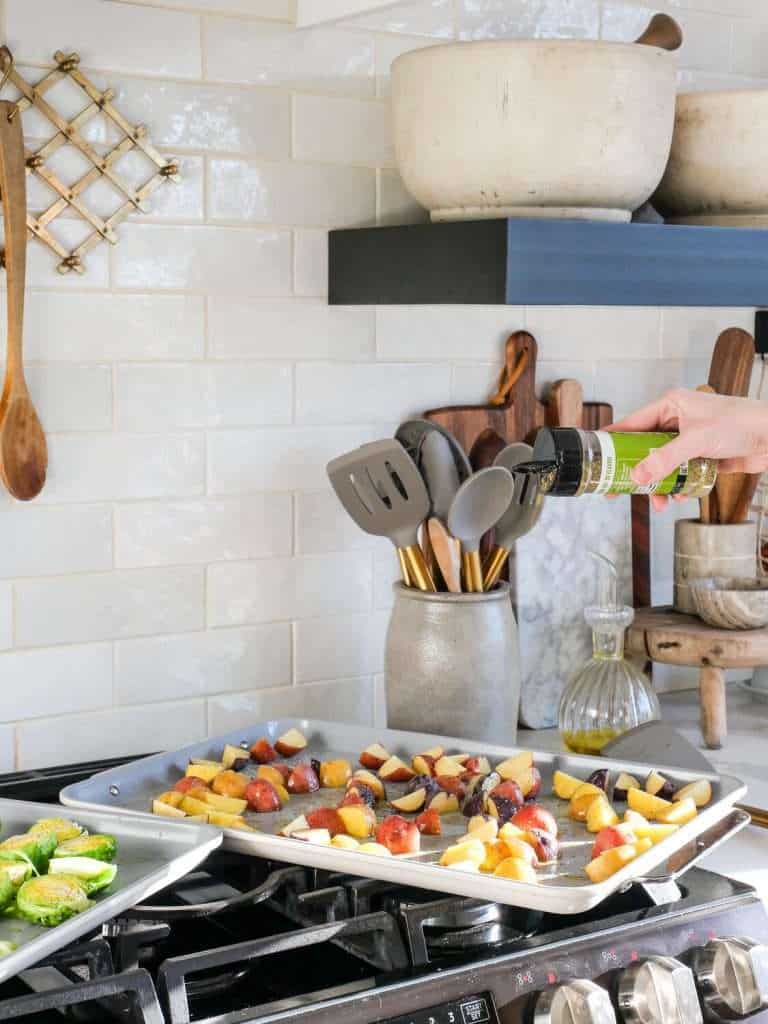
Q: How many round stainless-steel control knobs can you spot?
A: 3